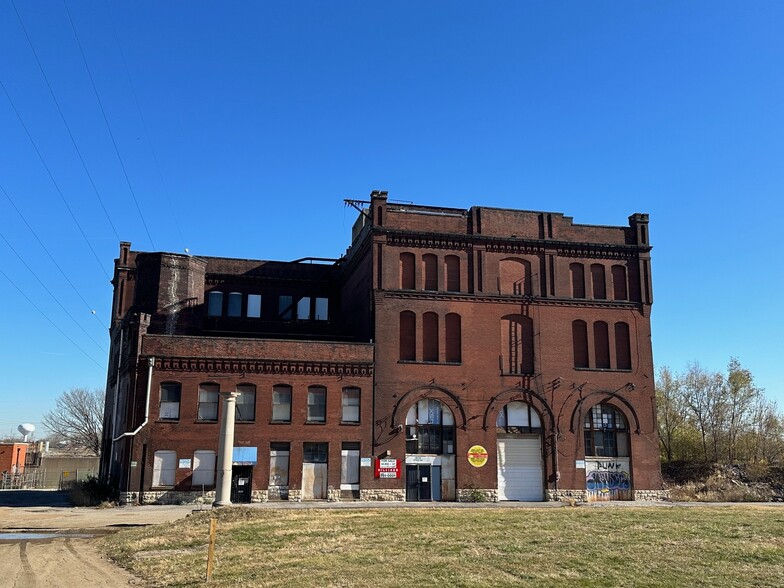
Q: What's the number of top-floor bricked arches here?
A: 7